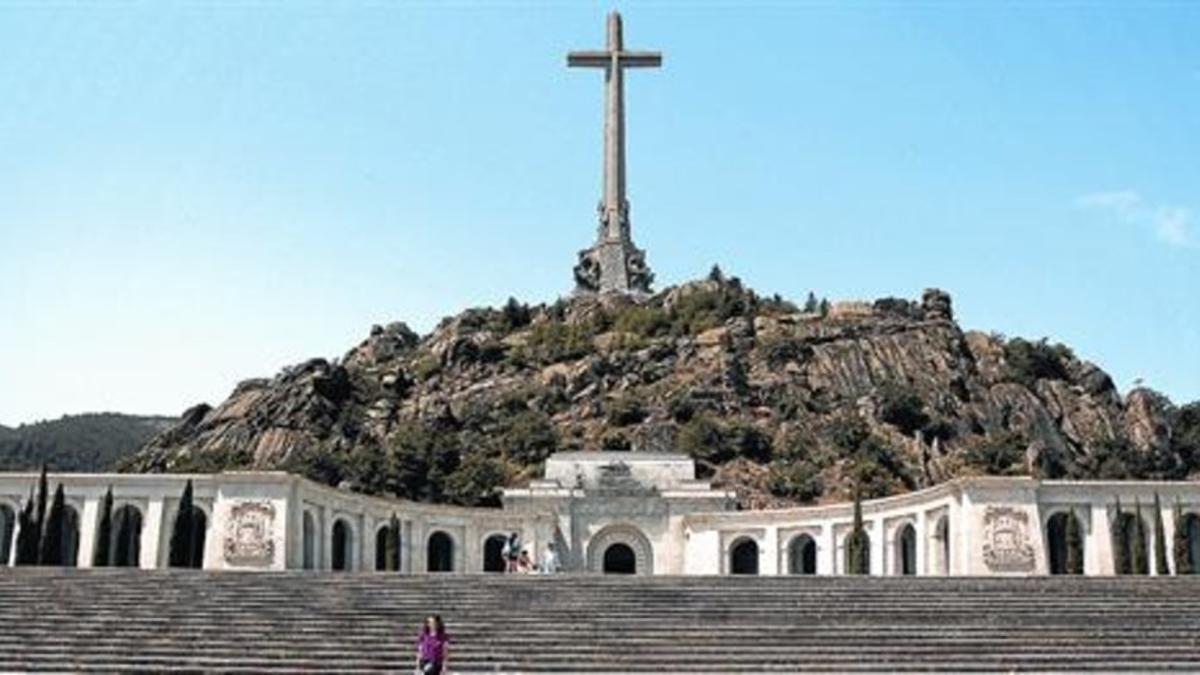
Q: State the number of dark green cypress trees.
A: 12